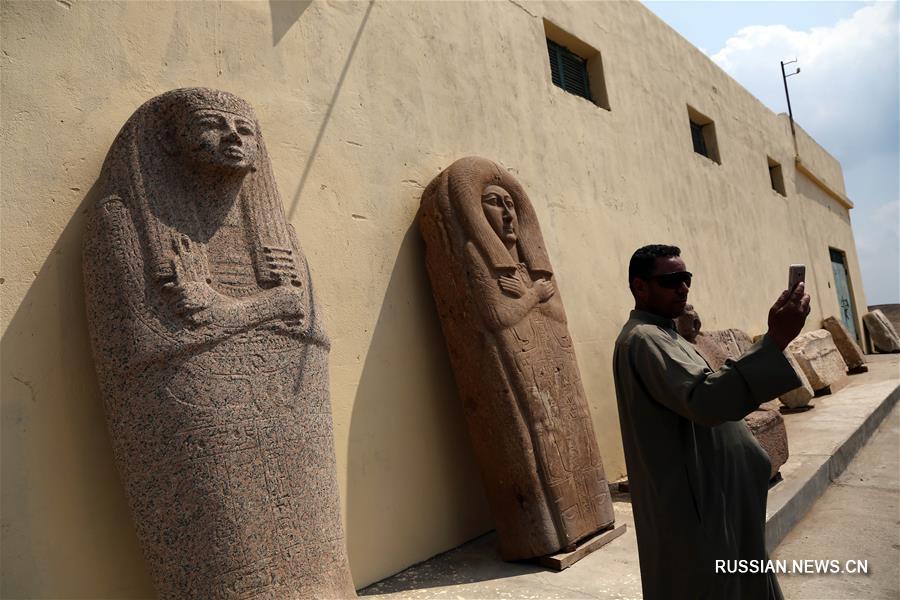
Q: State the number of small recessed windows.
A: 3